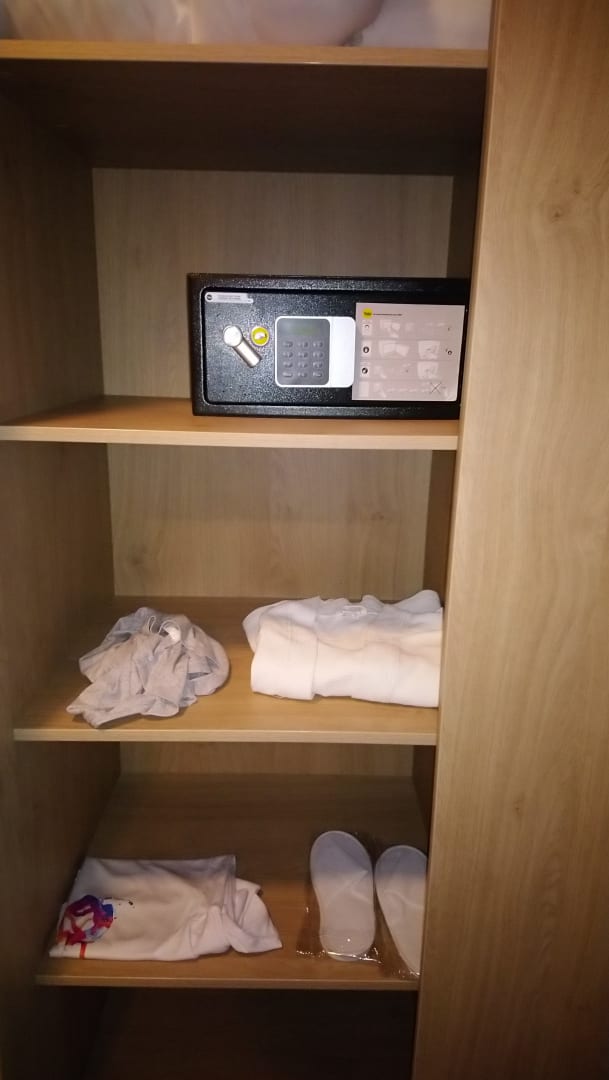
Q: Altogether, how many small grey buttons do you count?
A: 12